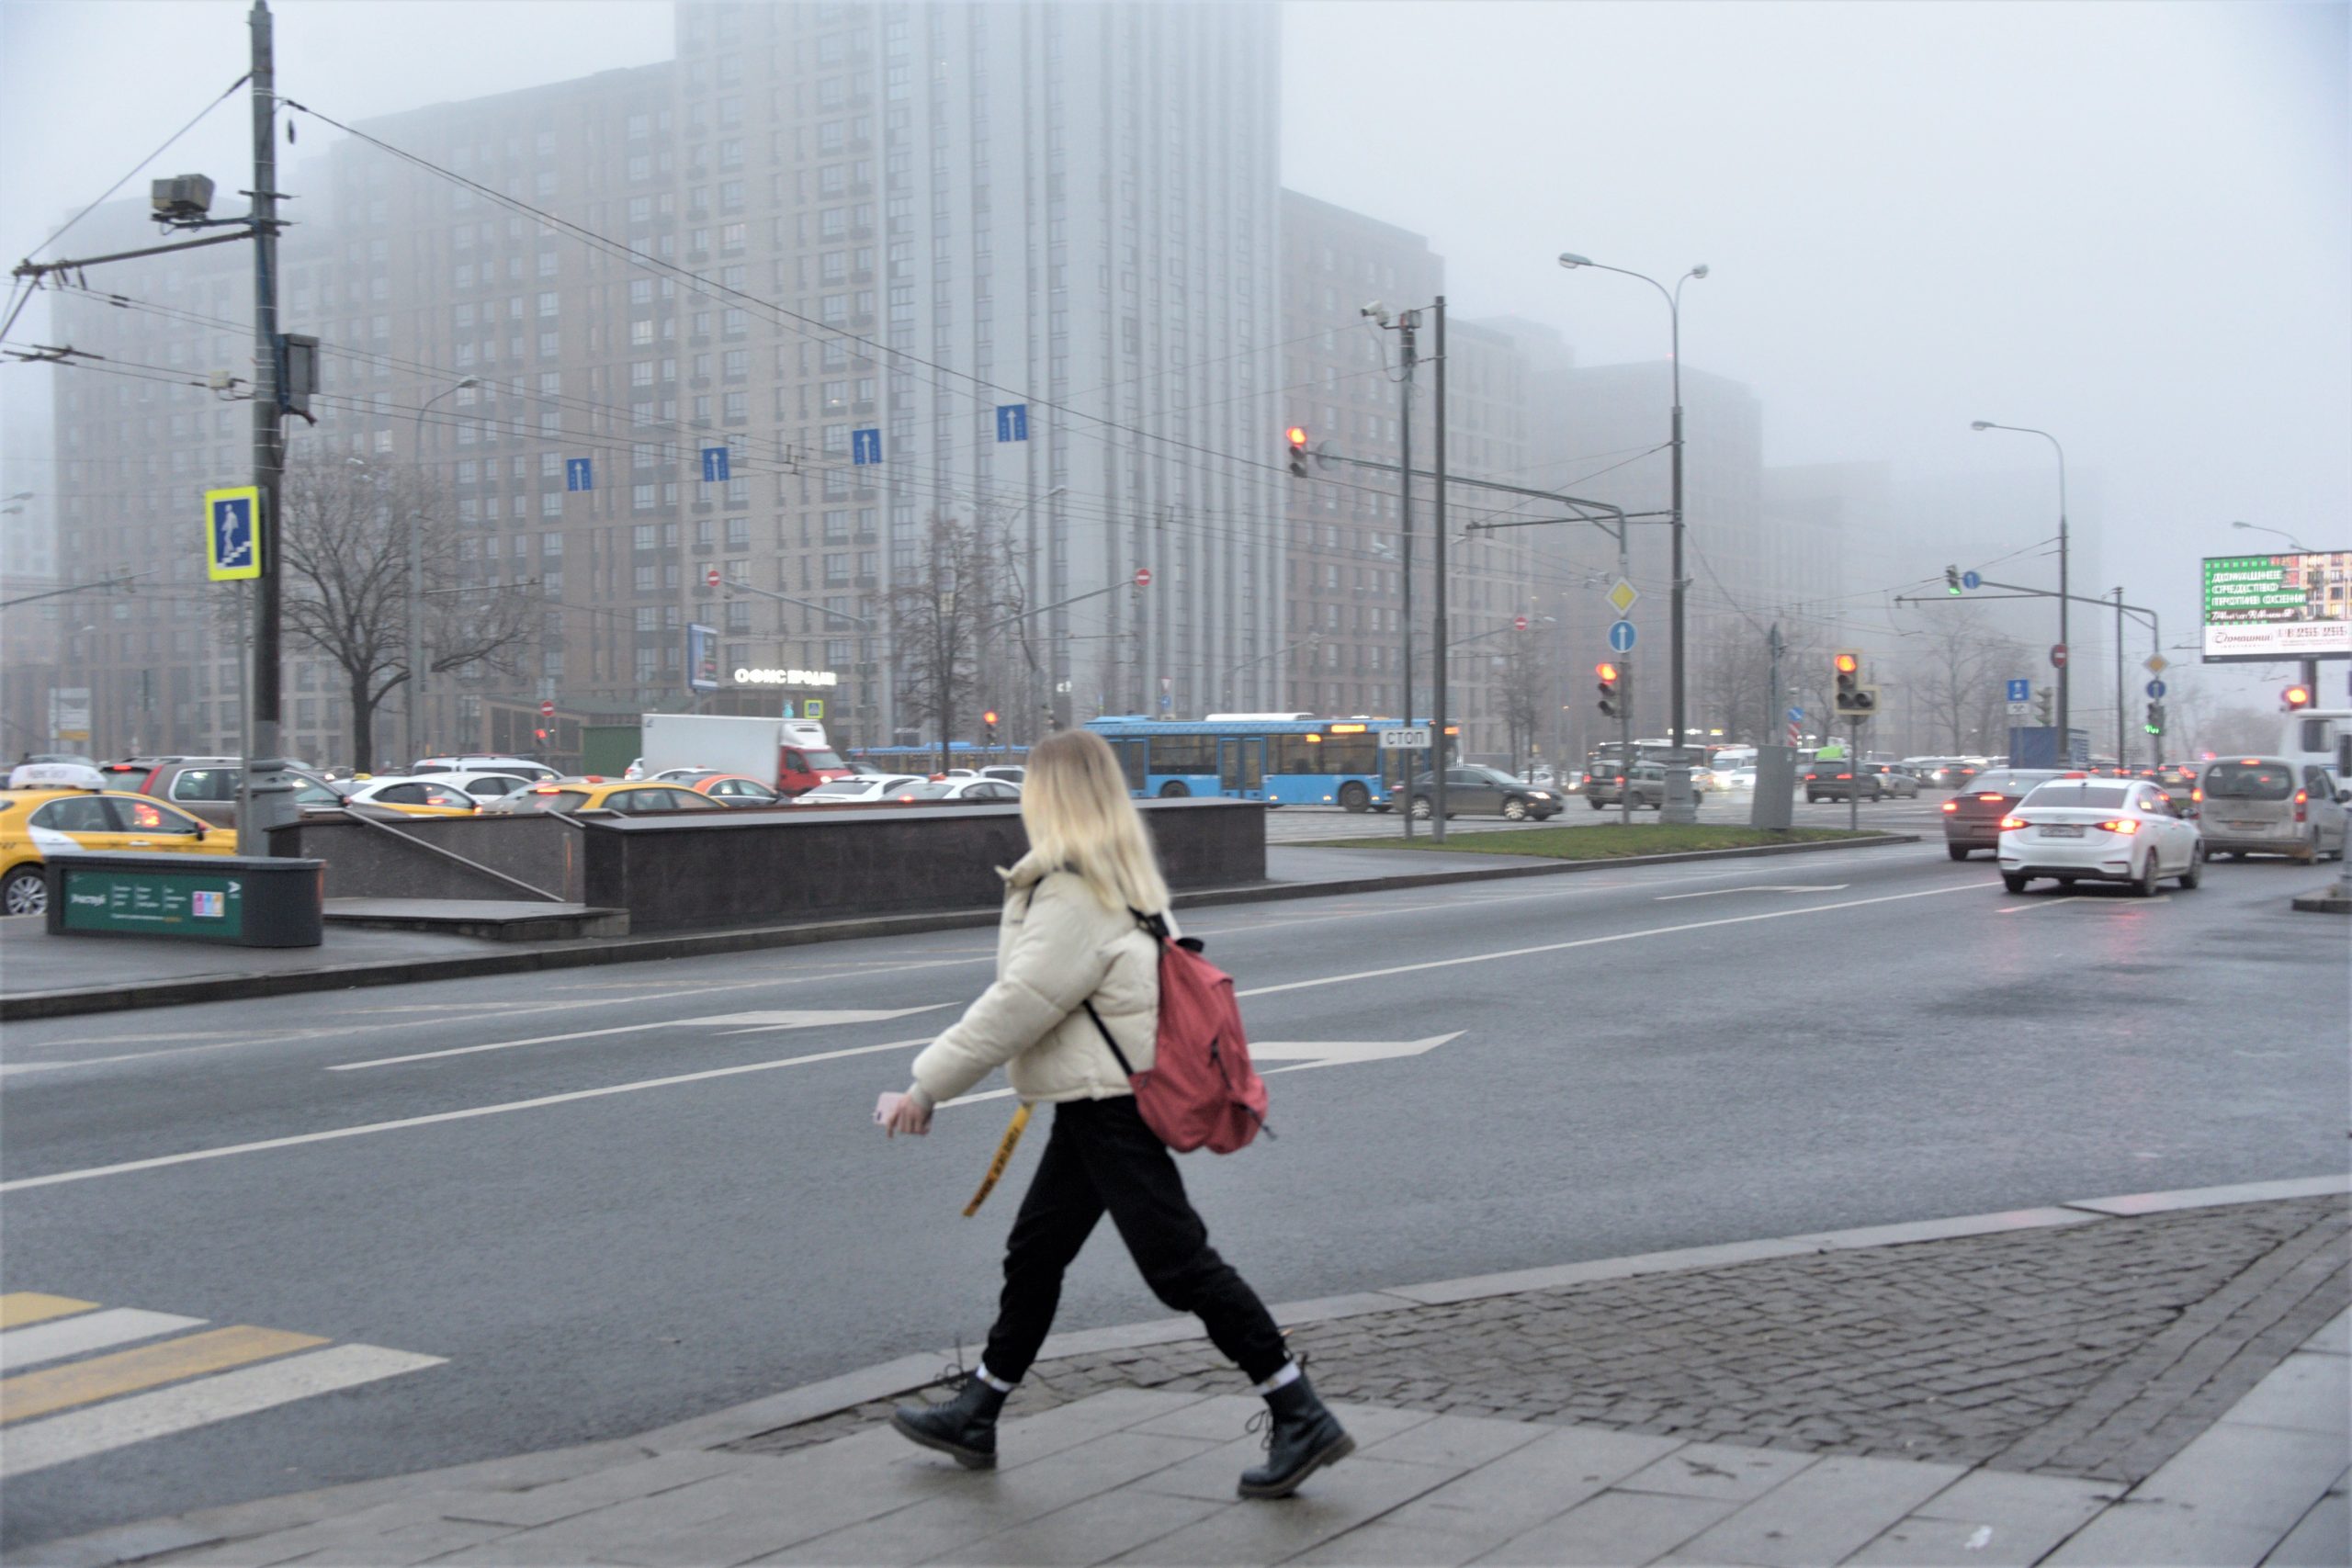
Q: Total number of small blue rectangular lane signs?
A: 4